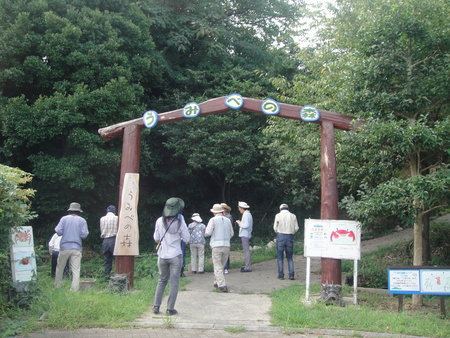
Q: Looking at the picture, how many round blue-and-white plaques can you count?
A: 5